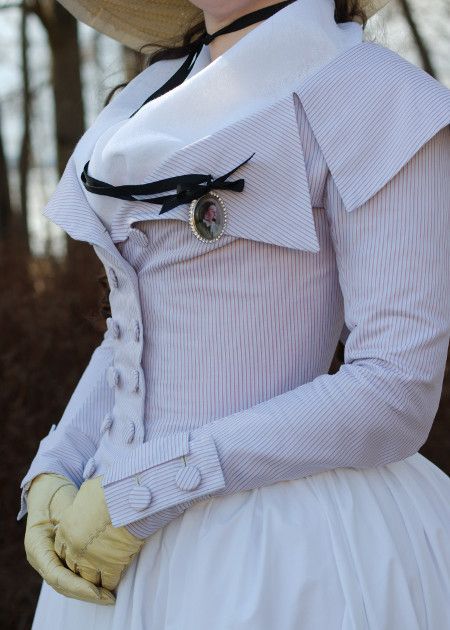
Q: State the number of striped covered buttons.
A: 11